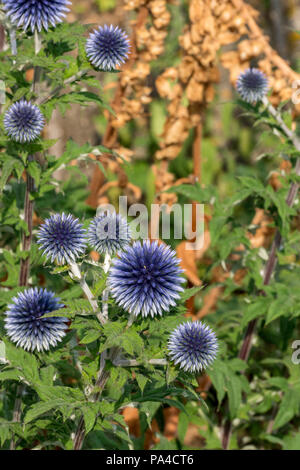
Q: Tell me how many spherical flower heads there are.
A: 9